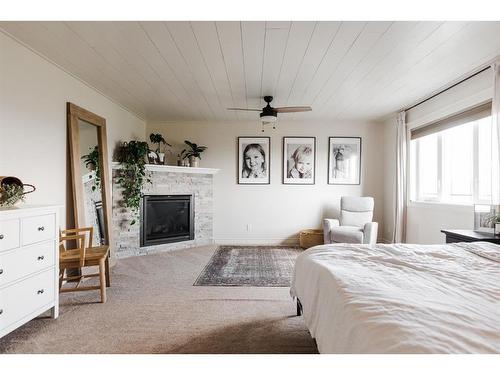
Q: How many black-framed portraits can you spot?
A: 3